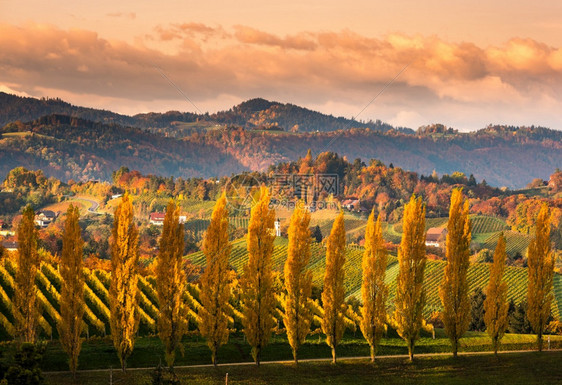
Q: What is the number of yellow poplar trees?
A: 13